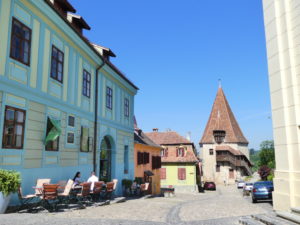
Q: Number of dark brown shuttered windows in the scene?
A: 2